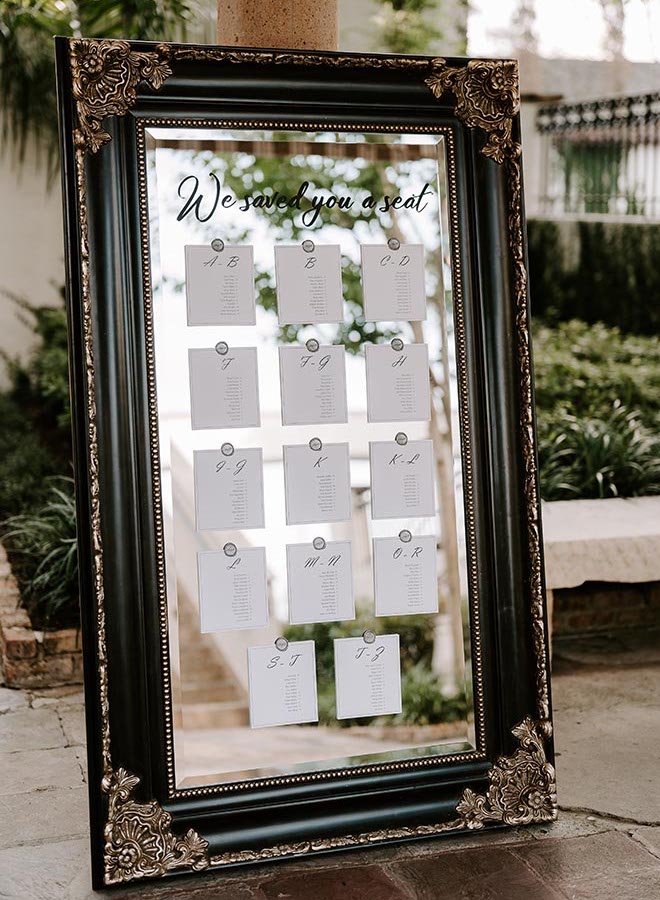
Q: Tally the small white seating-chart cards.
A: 14